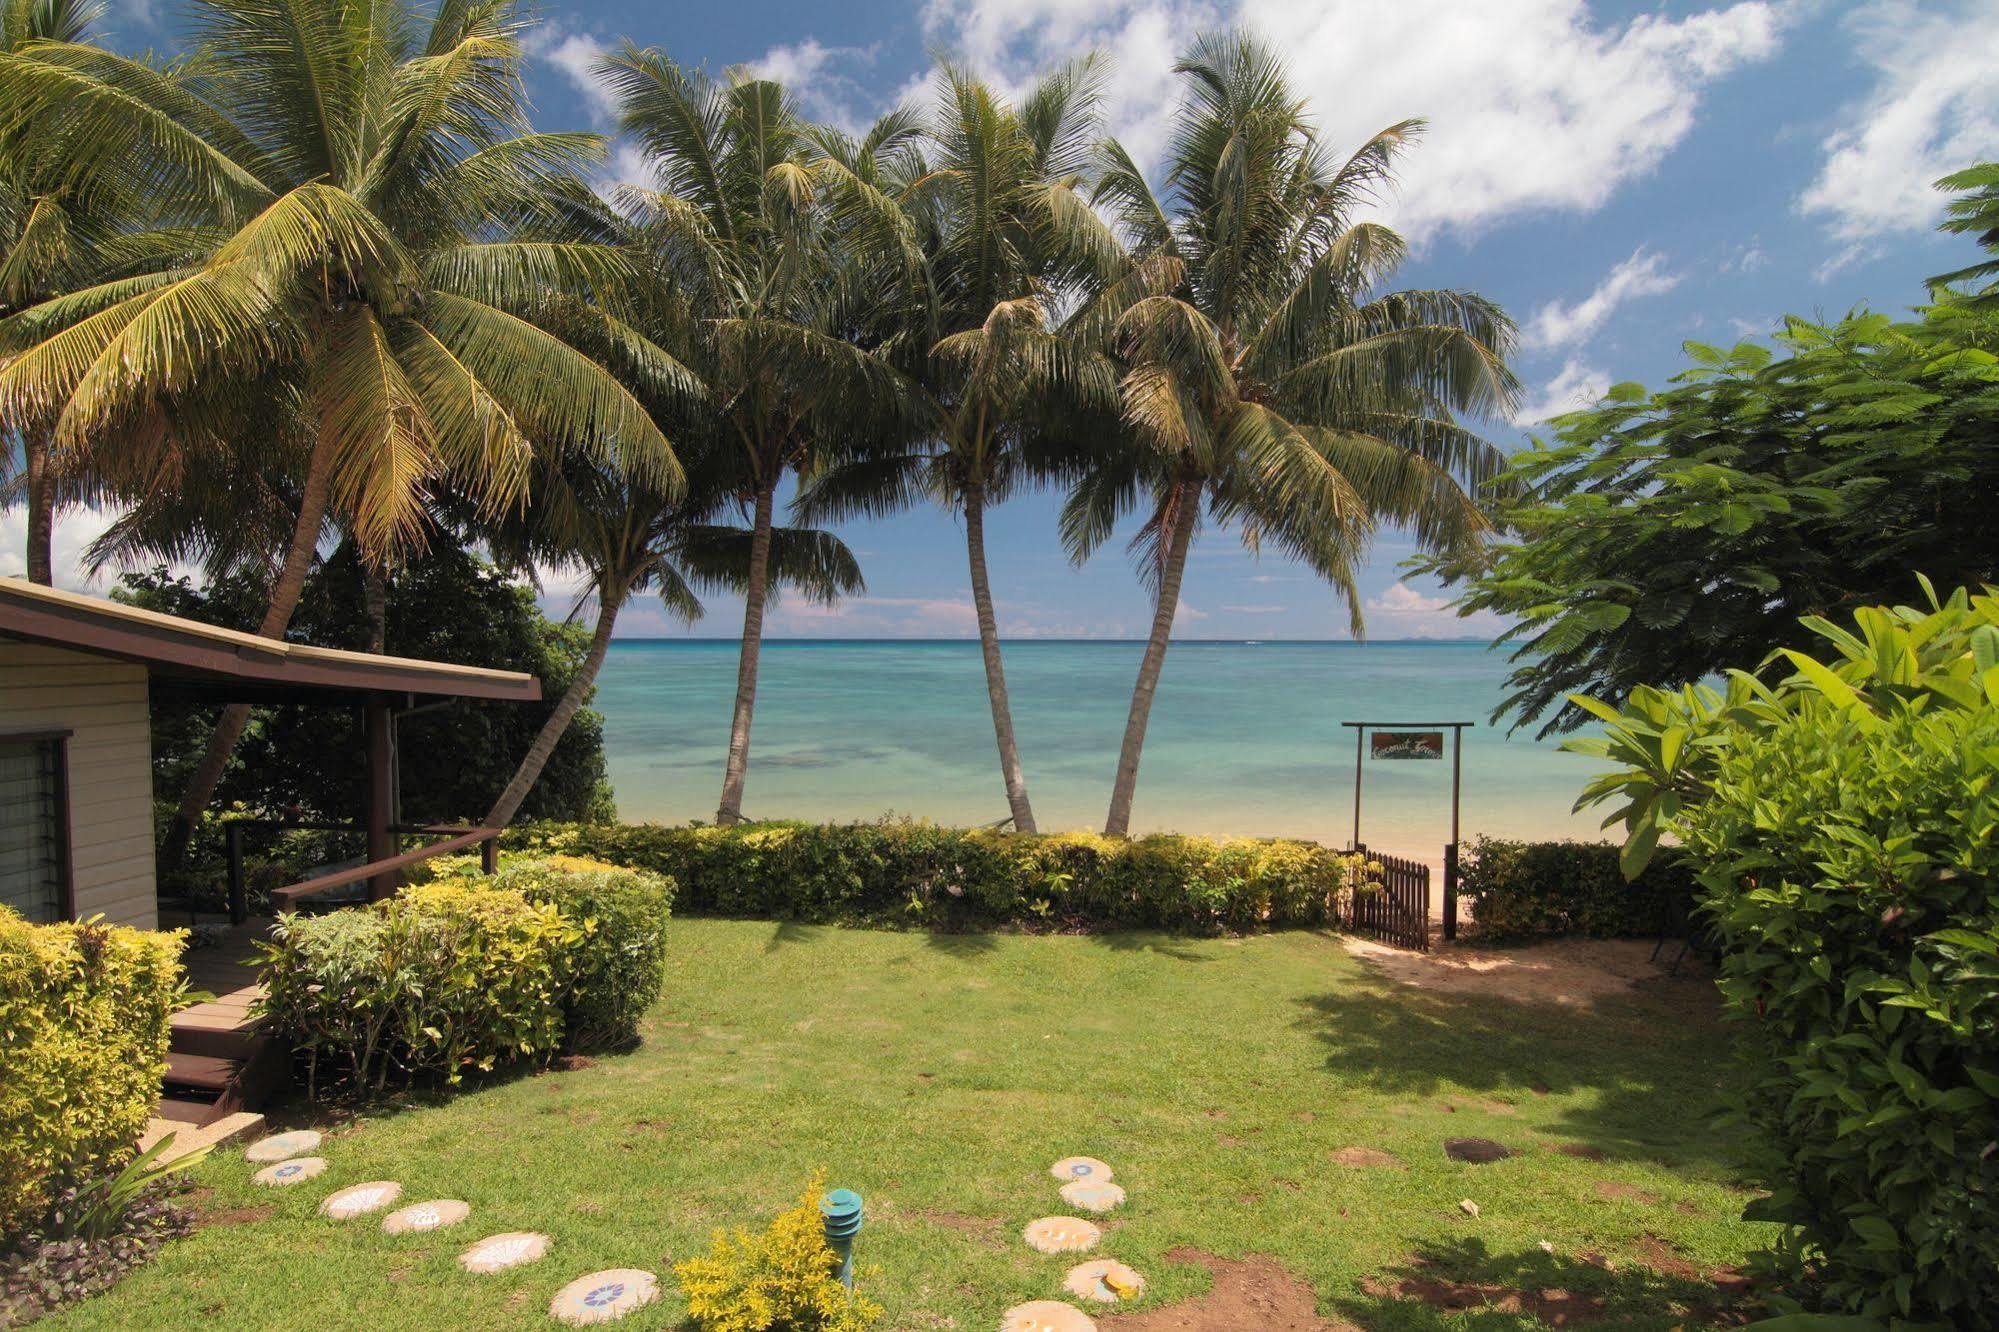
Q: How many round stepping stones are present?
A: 11